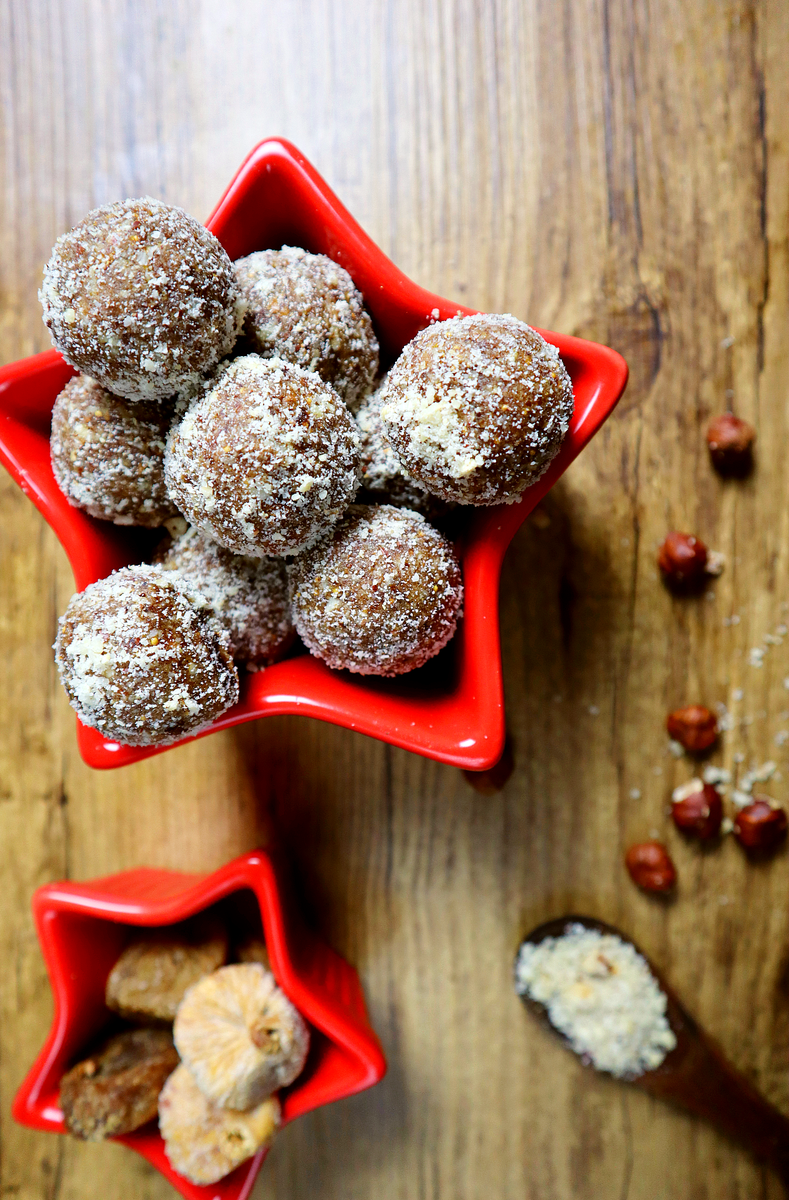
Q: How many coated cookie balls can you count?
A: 9